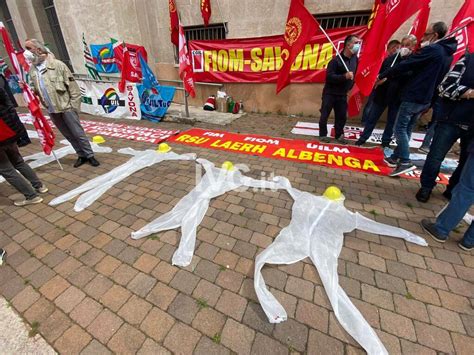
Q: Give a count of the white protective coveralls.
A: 4